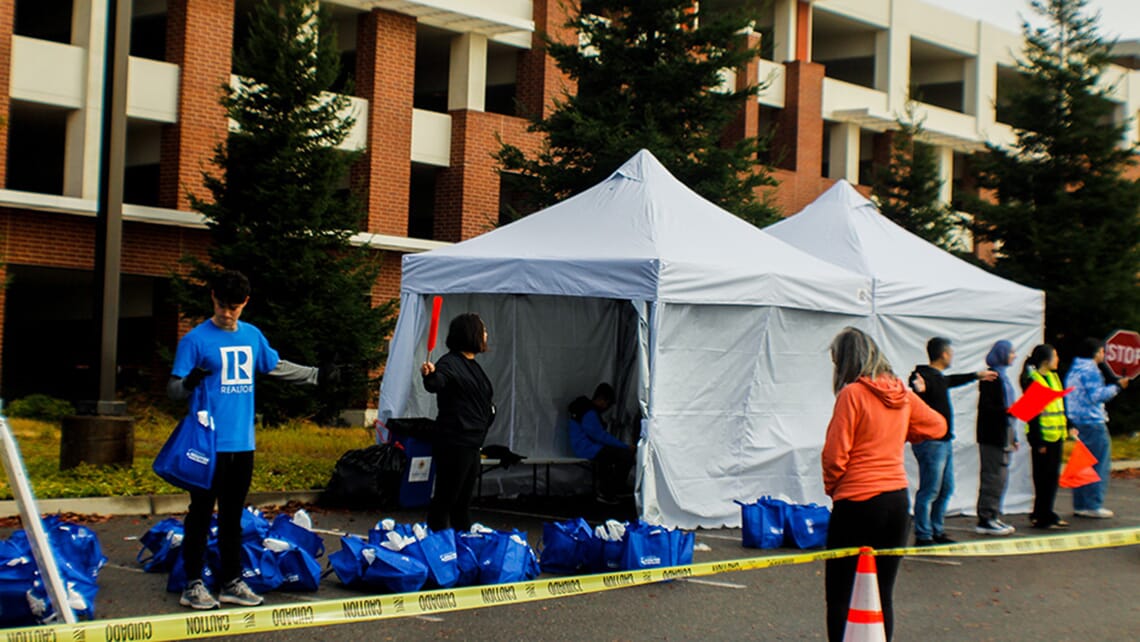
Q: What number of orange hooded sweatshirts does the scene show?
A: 1